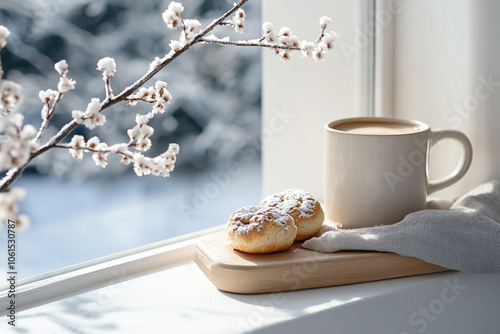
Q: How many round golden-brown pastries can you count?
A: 2